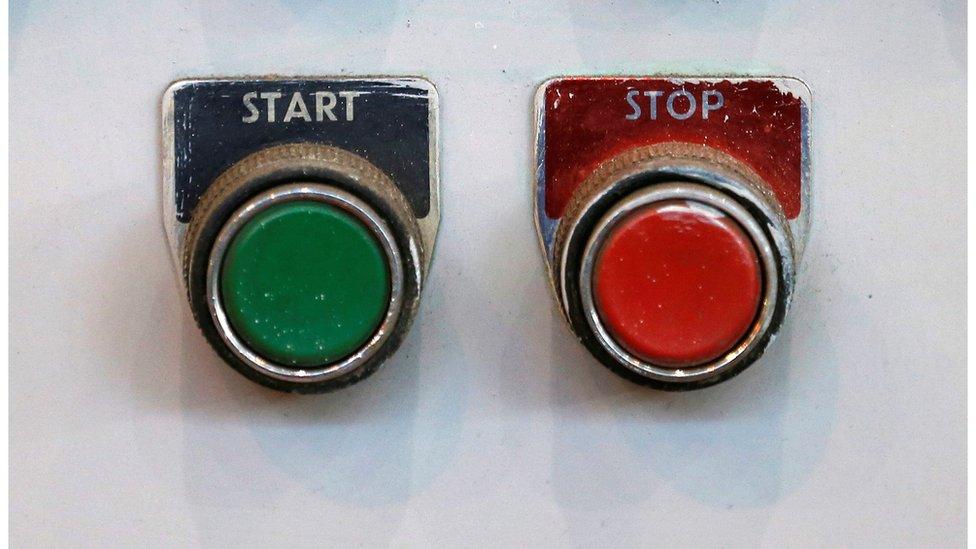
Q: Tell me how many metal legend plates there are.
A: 2